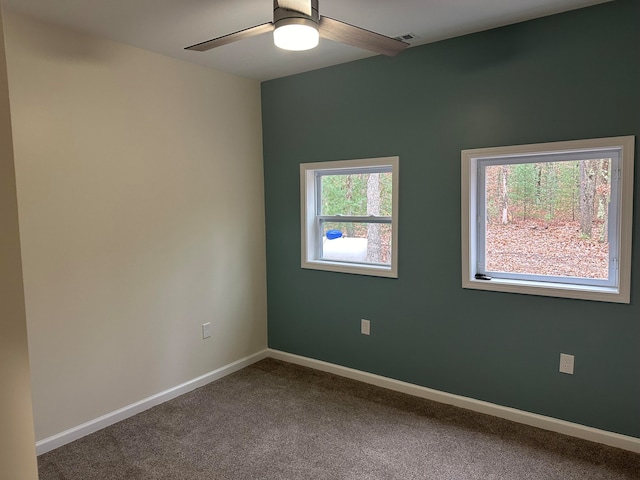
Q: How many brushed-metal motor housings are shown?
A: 1